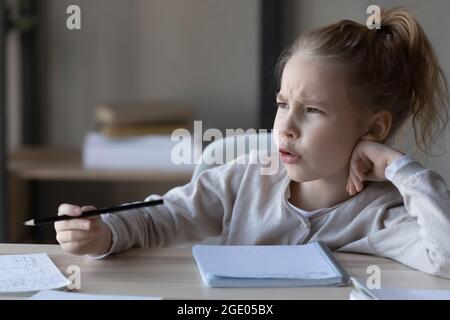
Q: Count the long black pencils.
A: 1